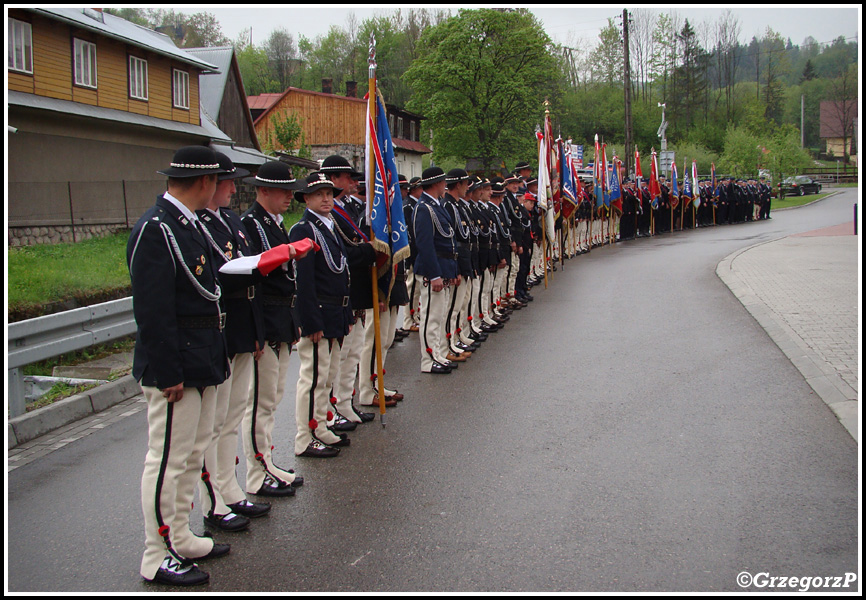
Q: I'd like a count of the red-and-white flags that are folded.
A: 1